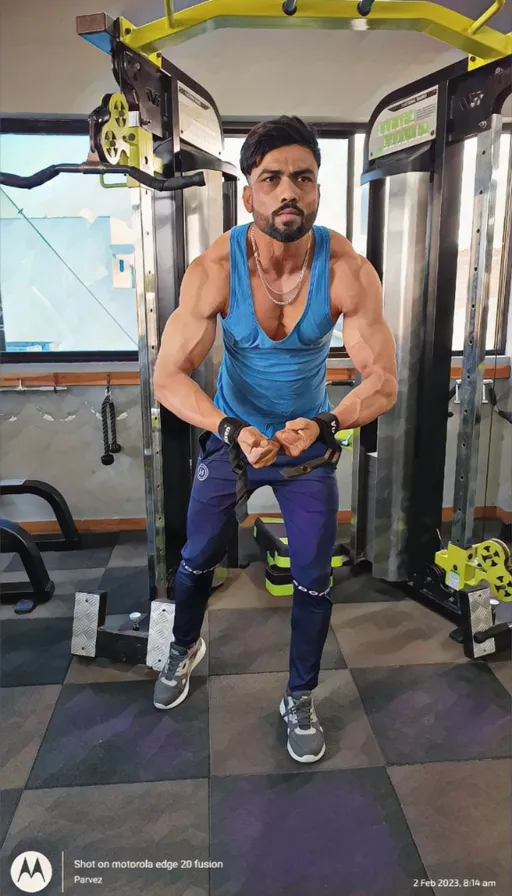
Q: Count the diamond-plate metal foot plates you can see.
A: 3